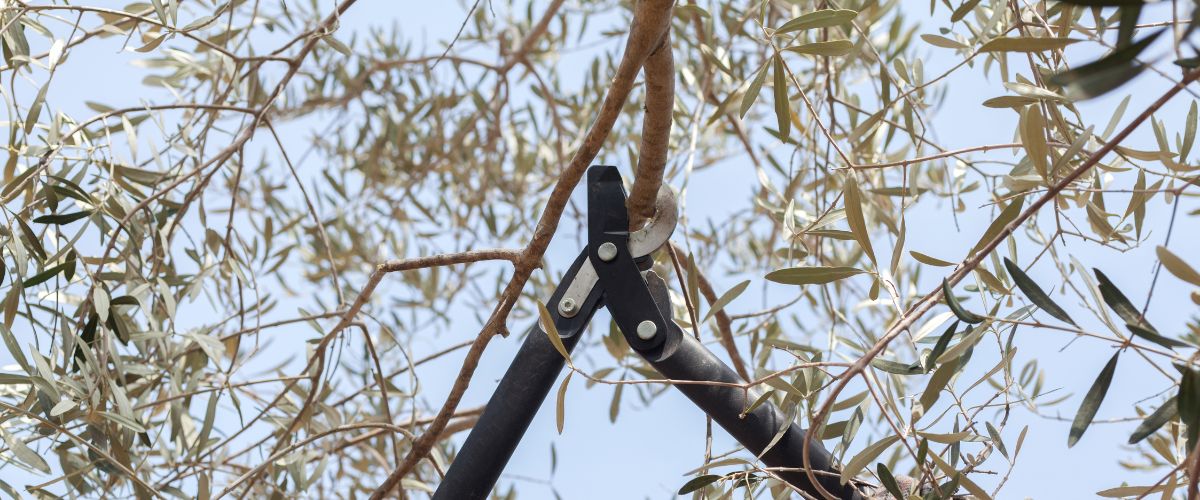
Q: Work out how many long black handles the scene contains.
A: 2